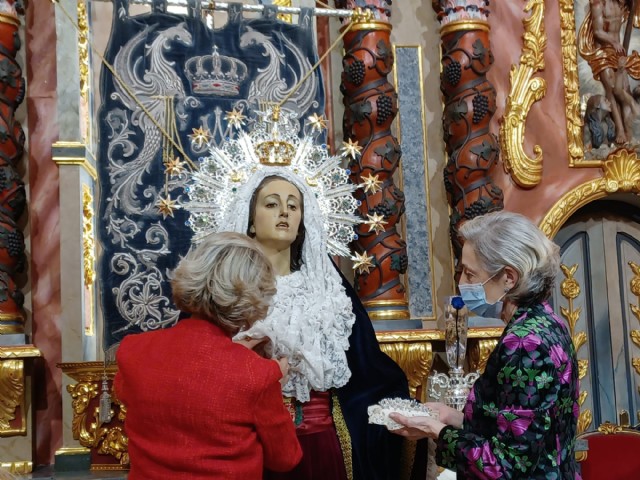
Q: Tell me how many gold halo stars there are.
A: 9